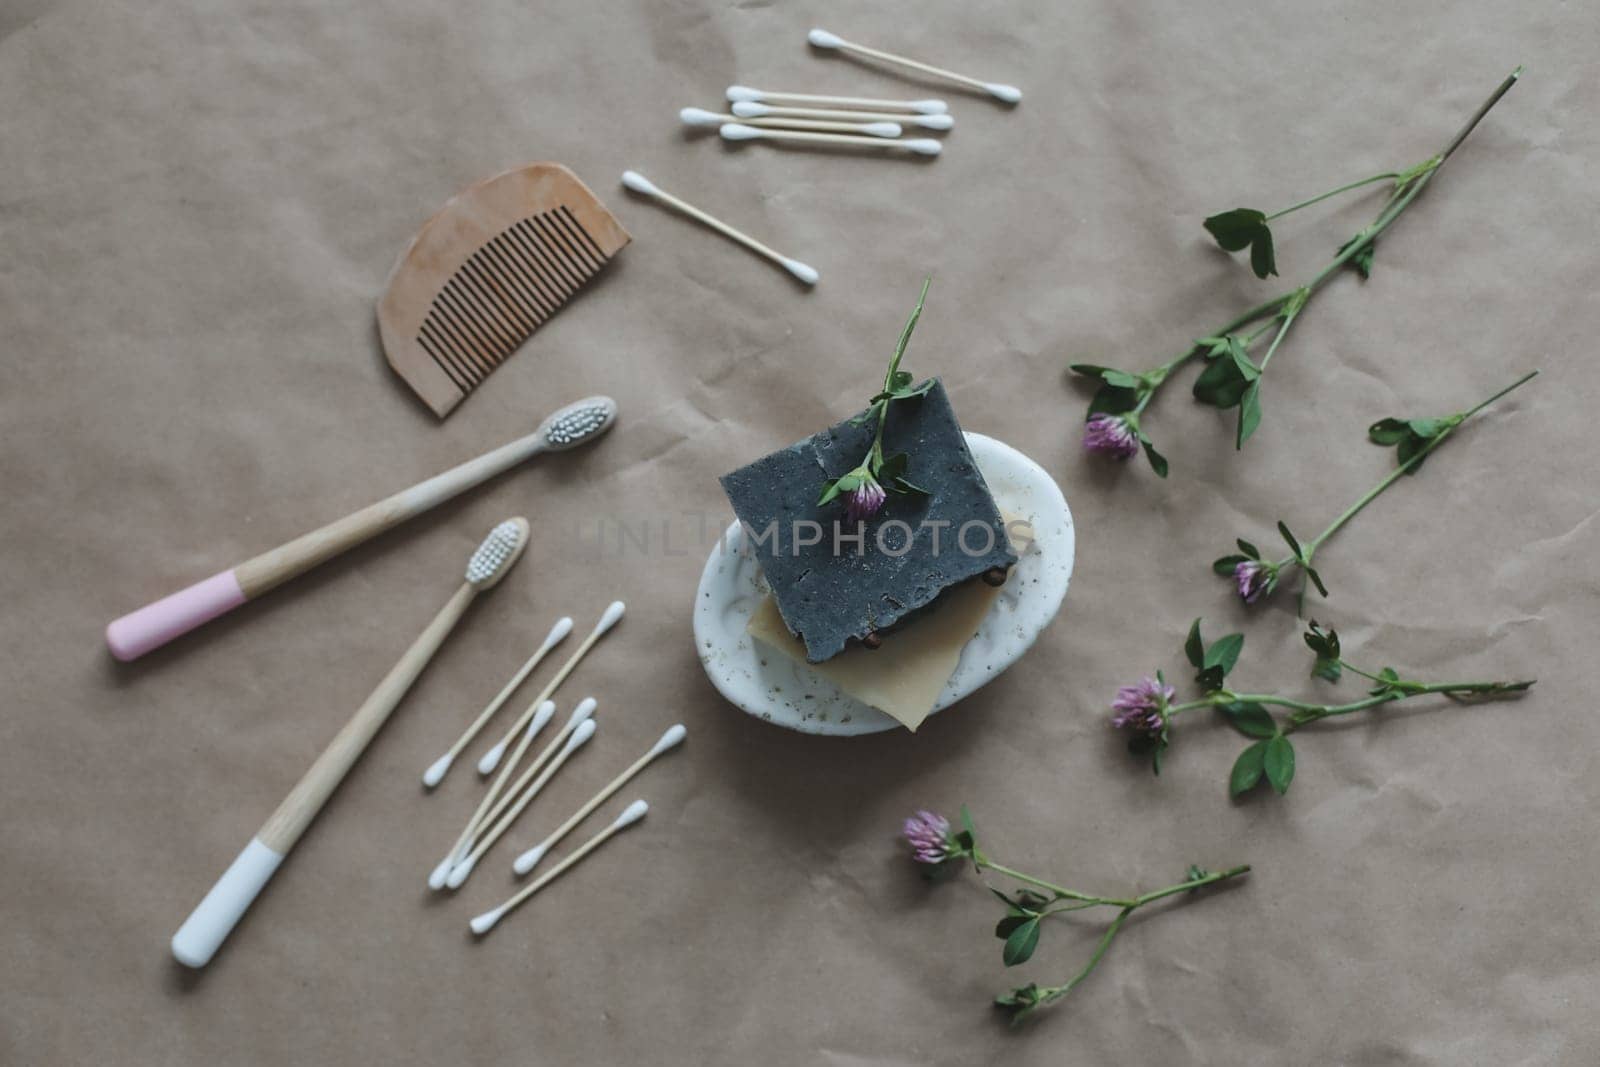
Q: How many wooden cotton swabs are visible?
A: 13